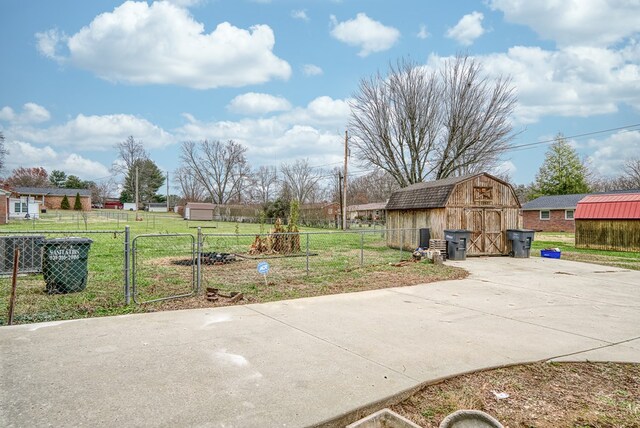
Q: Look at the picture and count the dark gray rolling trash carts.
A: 2